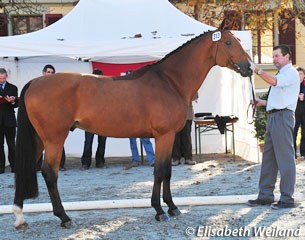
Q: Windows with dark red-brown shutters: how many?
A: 2